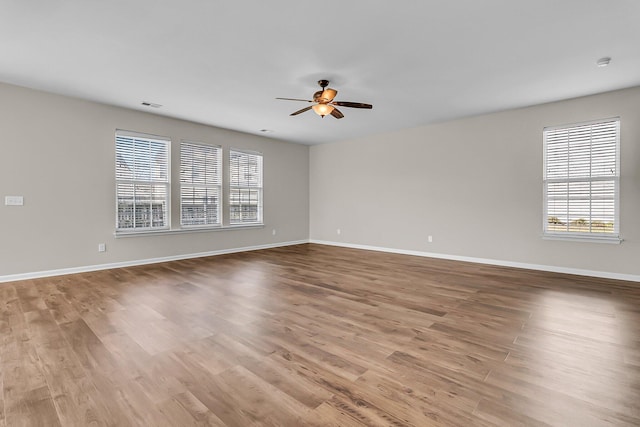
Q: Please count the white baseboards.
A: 2